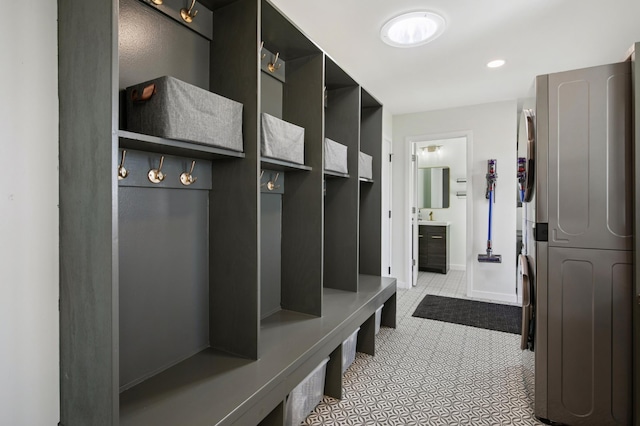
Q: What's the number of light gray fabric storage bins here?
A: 4